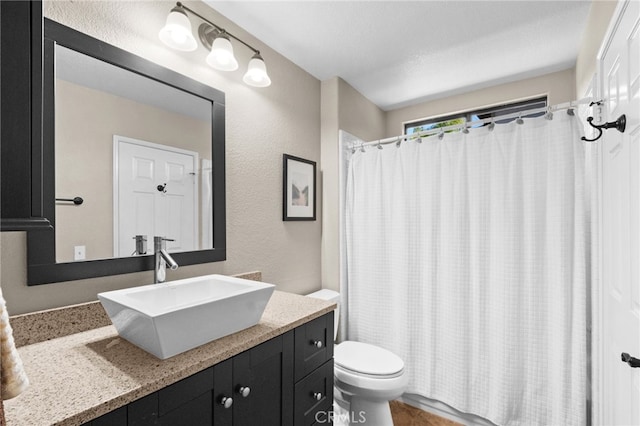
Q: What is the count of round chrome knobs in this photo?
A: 4